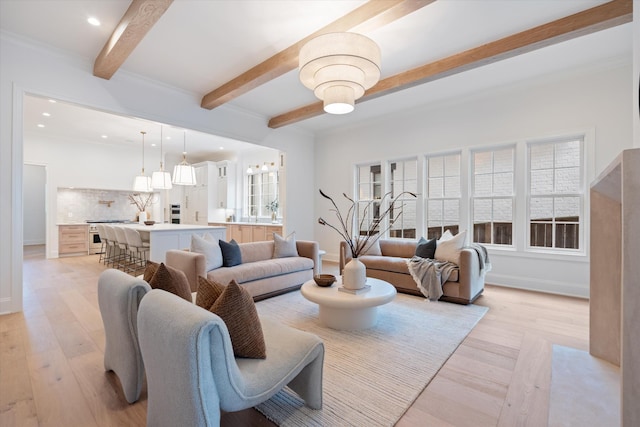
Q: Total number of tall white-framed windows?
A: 5